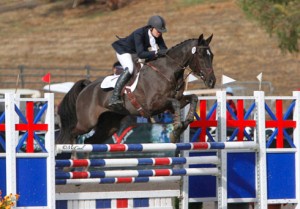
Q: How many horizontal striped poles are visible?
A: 4